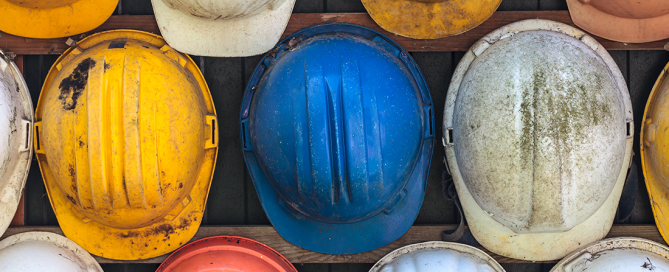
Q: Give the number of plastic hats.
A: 13